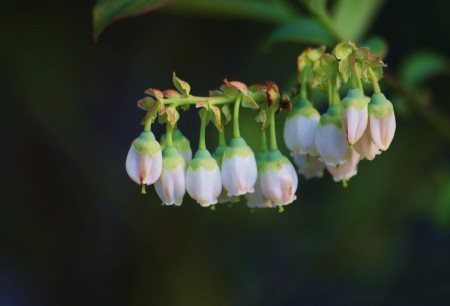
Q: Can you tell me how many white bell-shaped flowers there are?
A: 15